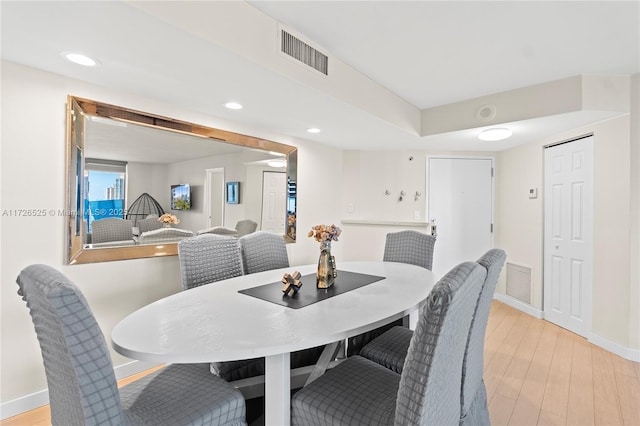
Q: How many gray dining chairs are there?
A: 6